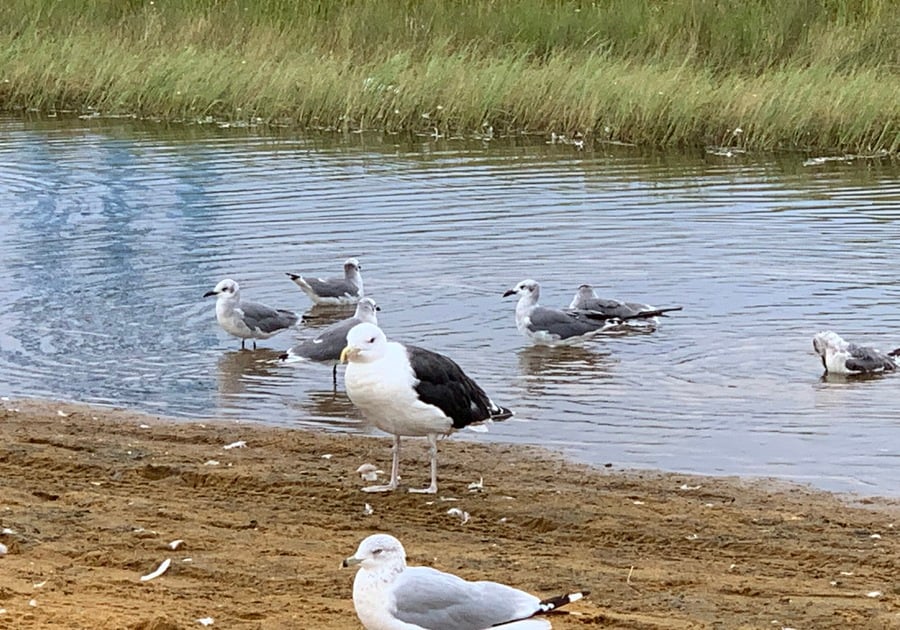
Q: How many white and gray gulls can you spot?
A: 7